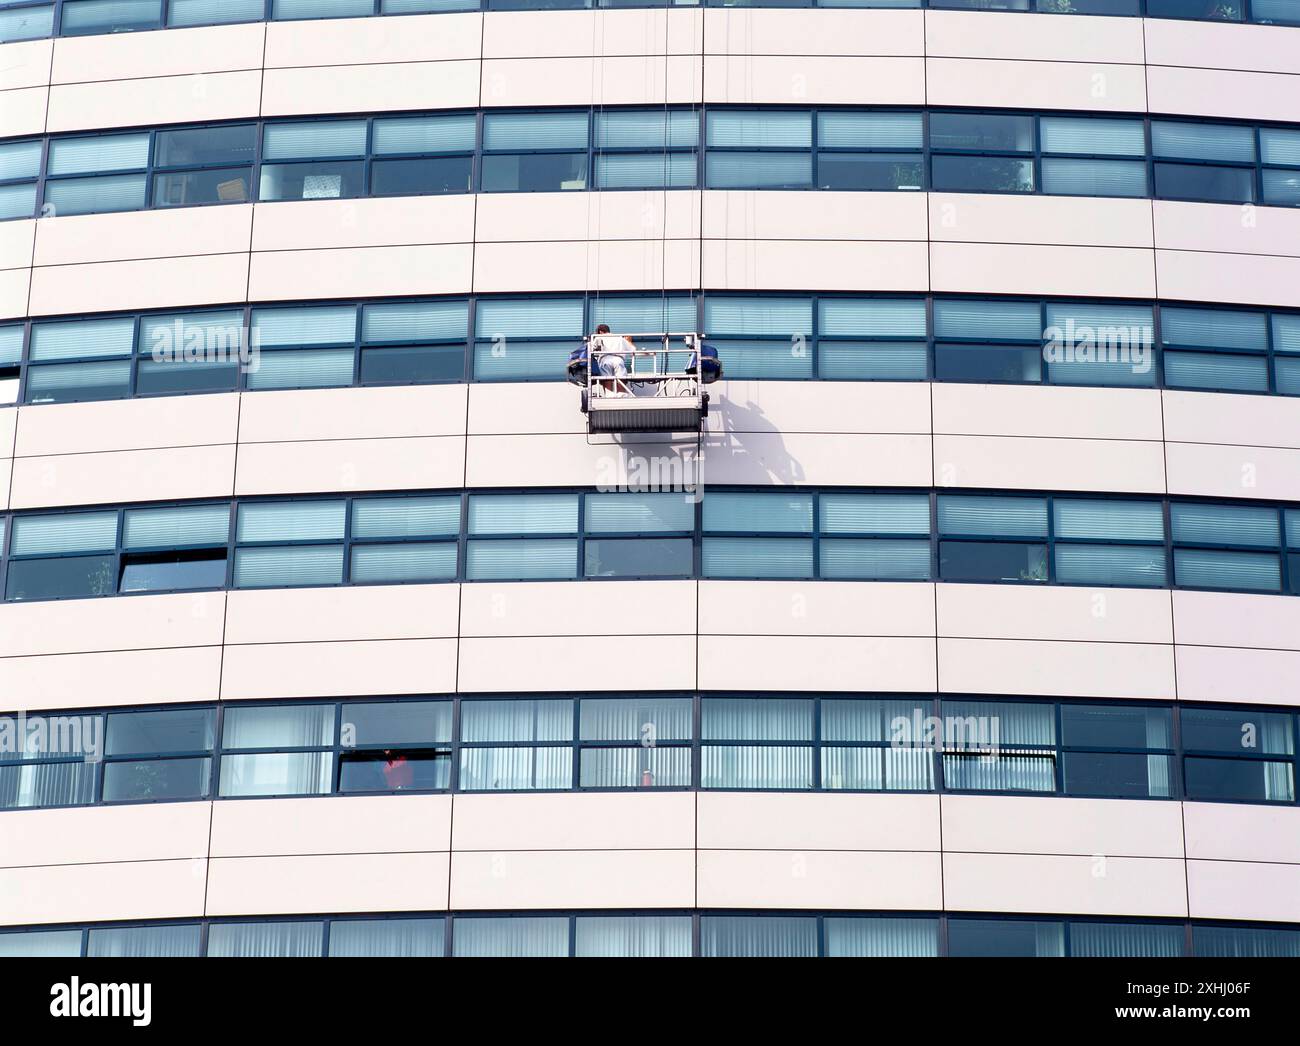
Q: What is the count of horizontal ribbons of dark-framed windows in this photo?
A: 6